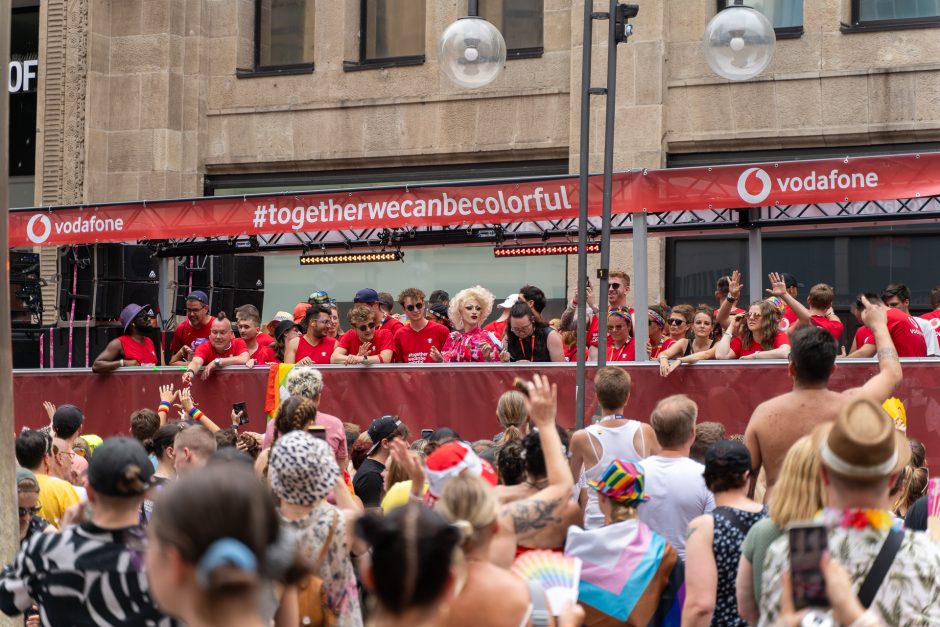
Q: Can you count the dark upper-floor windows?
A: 5